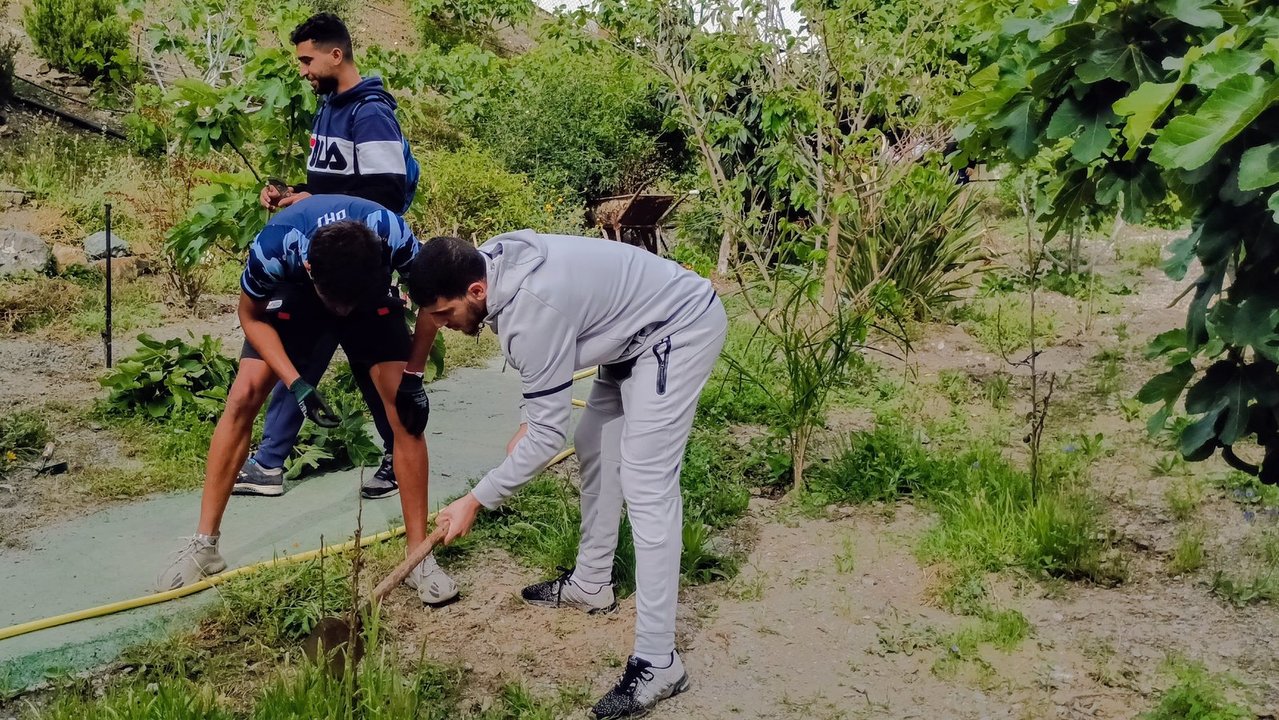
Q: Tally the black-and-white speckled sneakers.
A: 2